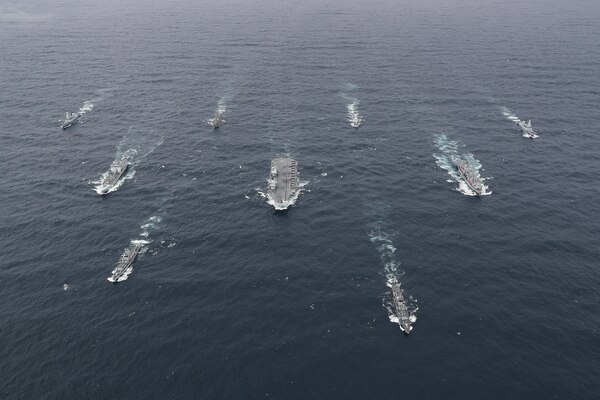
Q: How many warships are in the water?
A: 9